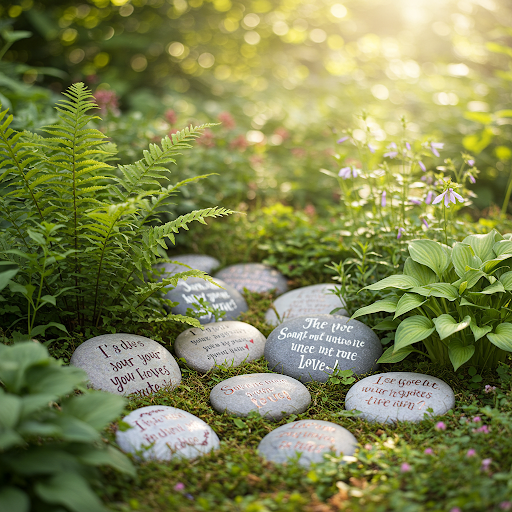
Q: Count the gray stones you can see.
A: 11